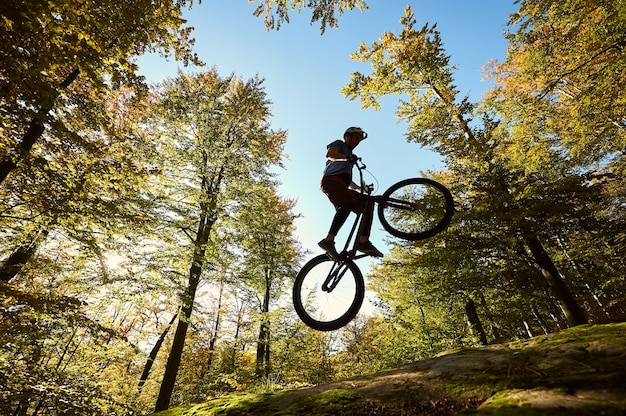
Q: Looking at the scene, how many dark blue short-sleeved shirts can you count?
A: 1